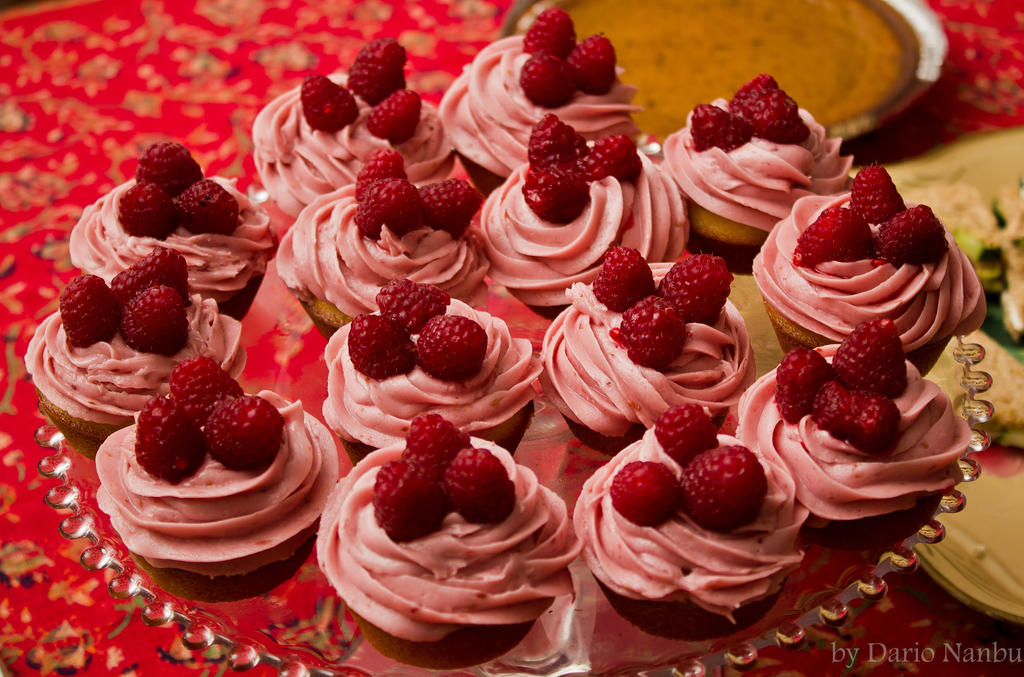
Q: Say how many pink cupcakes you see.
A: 14